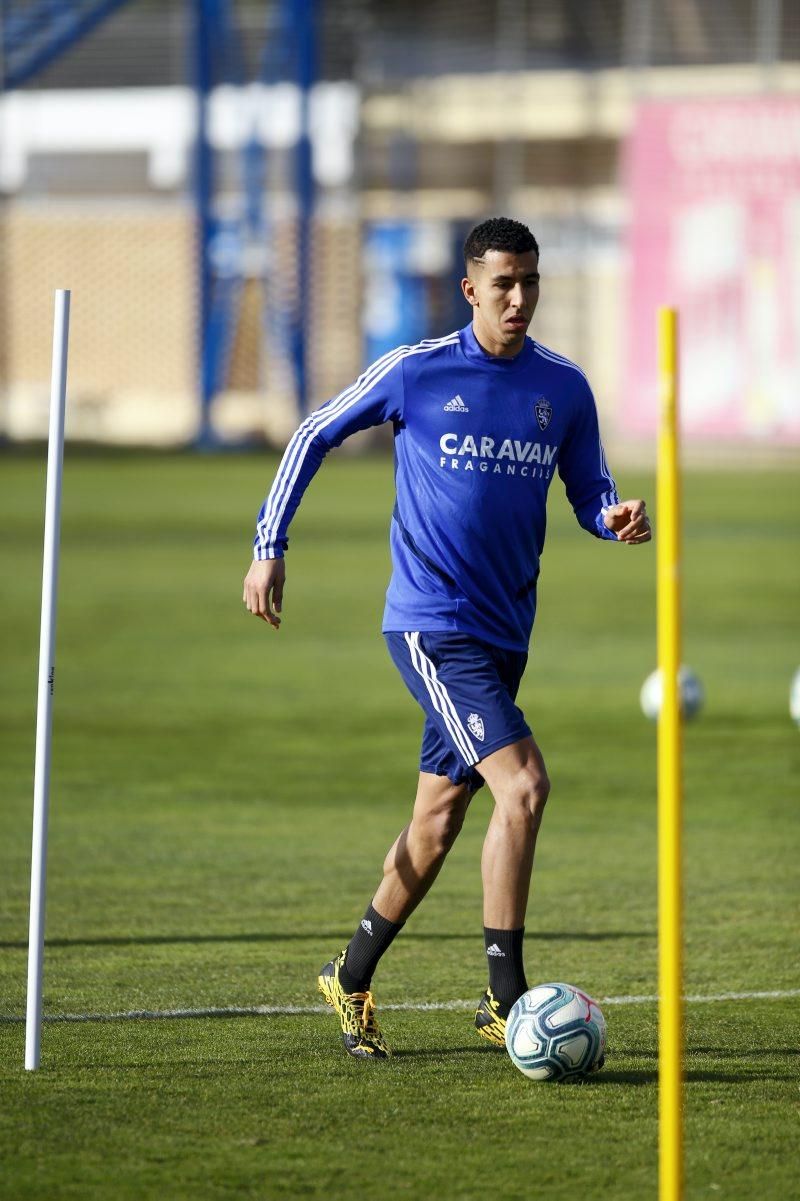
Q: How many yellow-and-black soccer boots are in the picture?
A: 2